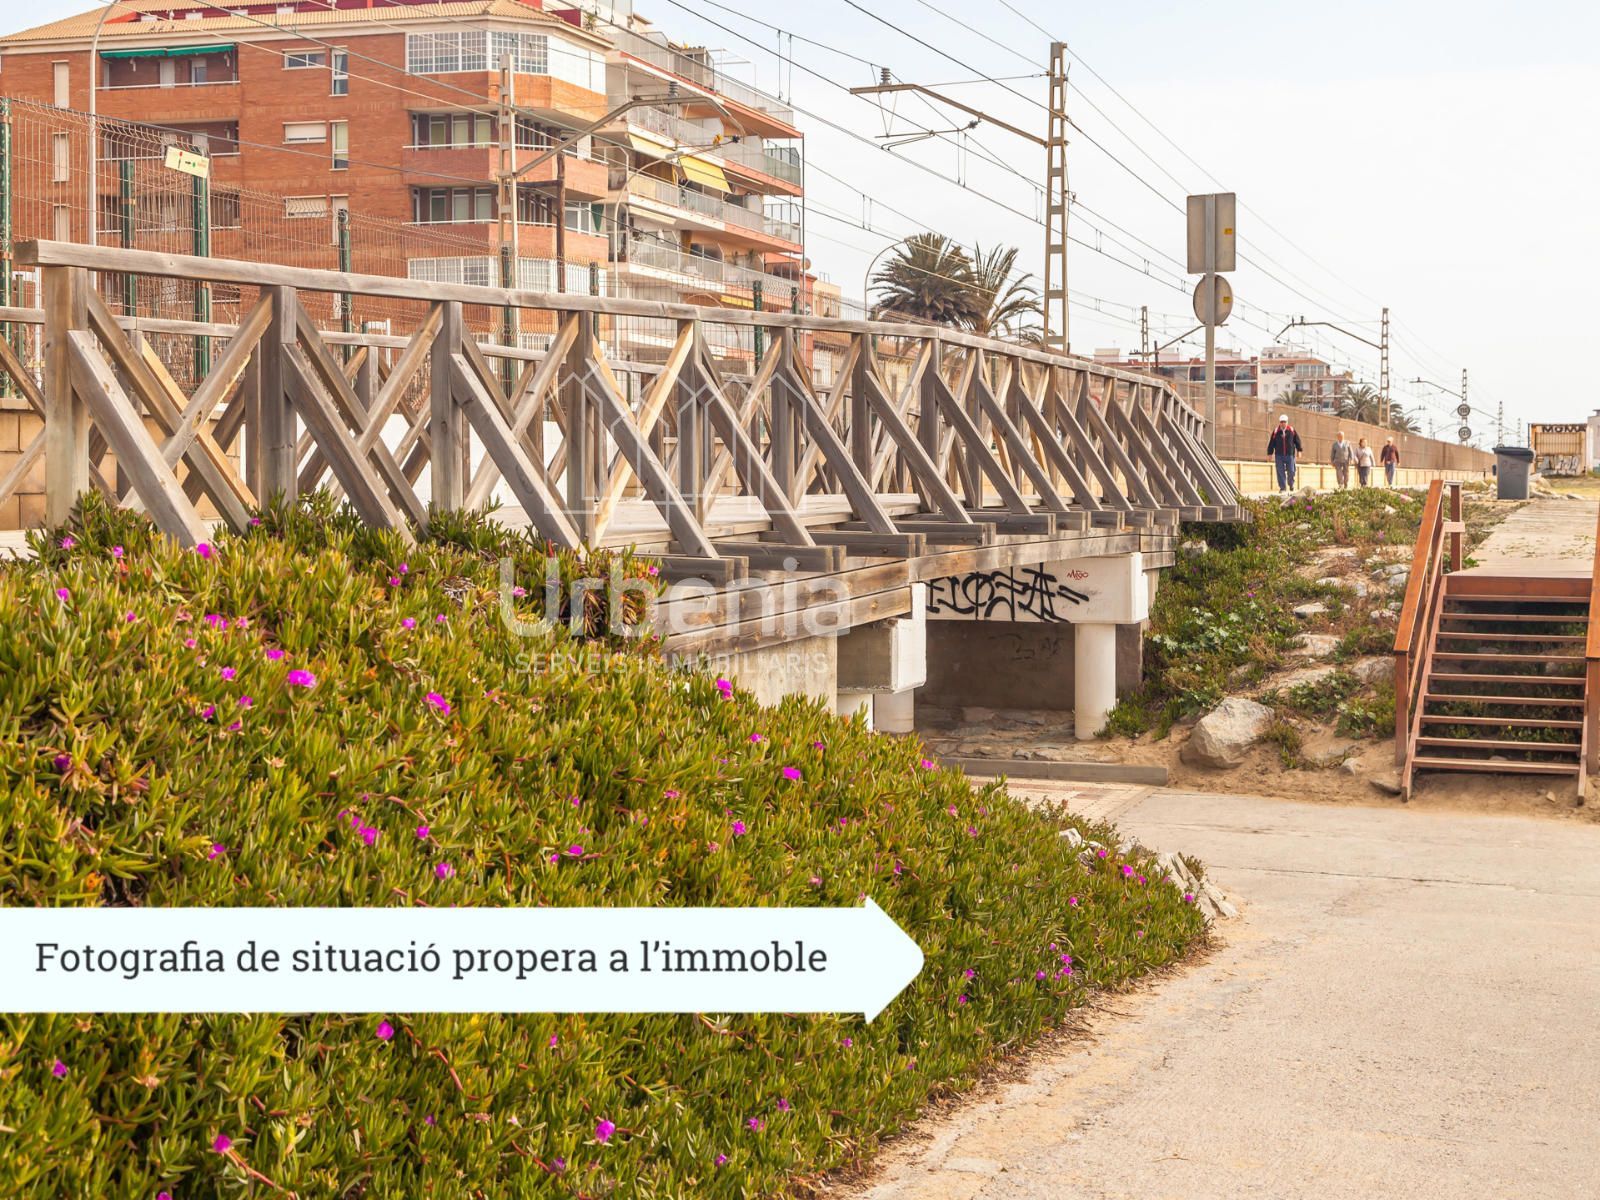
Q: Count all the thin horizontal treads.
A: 9